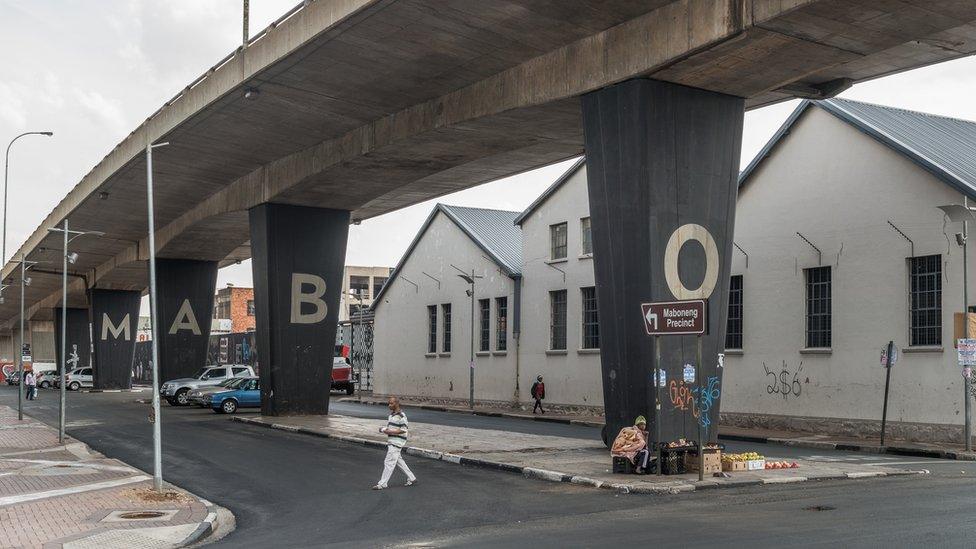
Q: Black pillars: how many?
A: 5